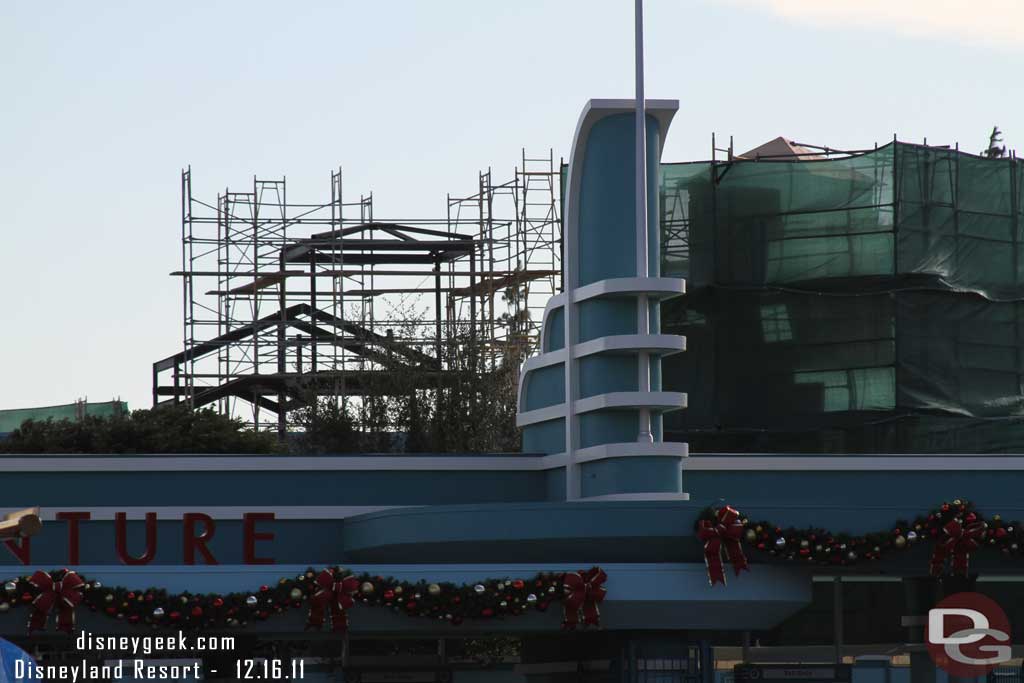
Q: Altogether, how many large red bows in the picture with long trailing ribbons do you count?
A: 5